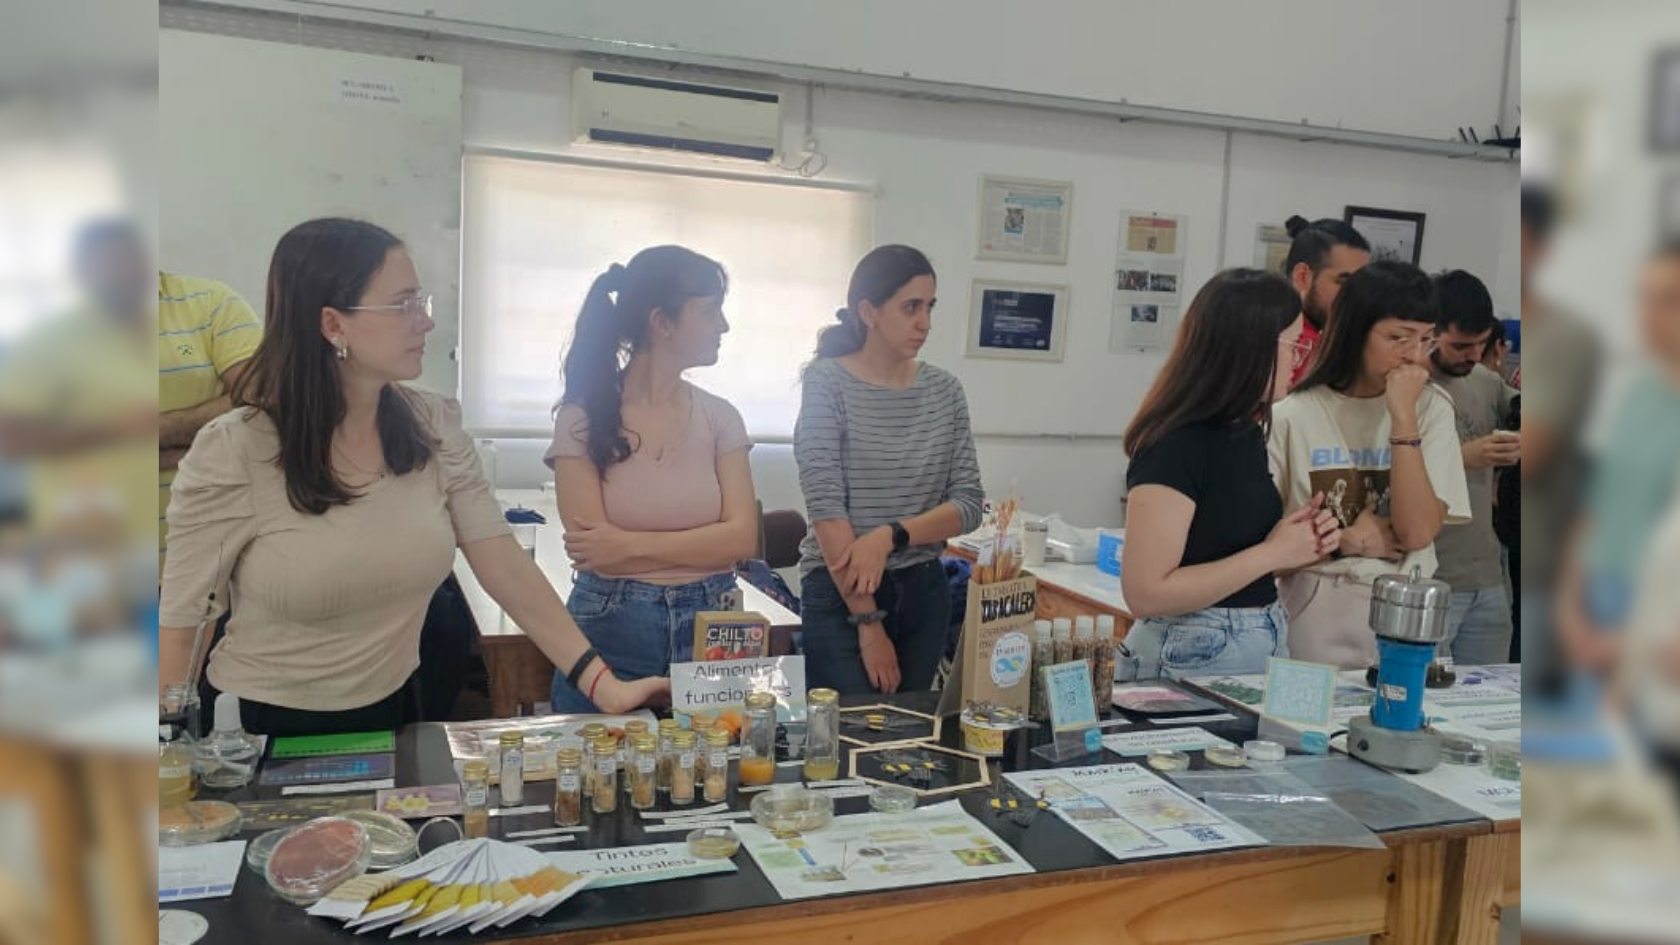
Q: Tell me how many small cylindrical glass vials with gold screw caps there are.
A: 11